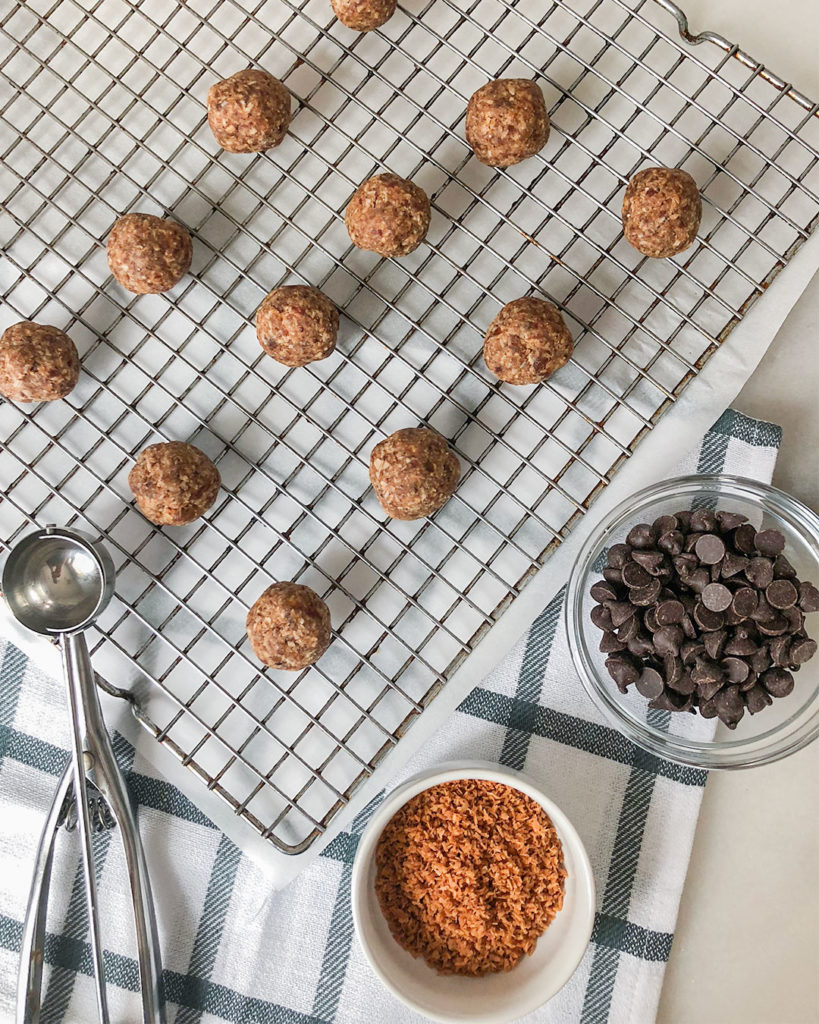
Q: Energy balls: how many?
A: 12